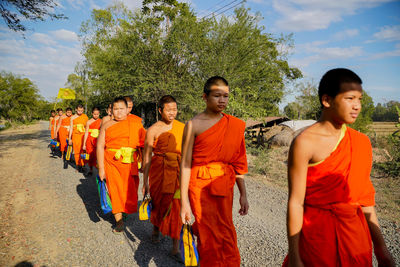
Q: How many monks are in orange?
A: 11